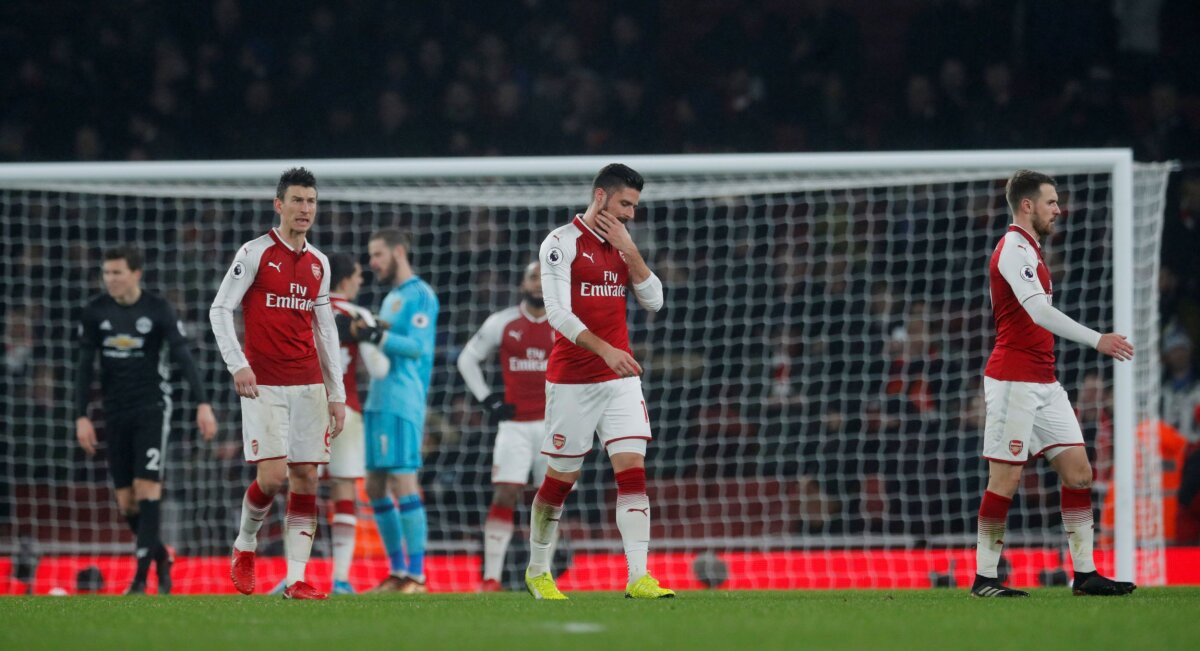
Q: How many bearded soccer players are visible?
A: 4